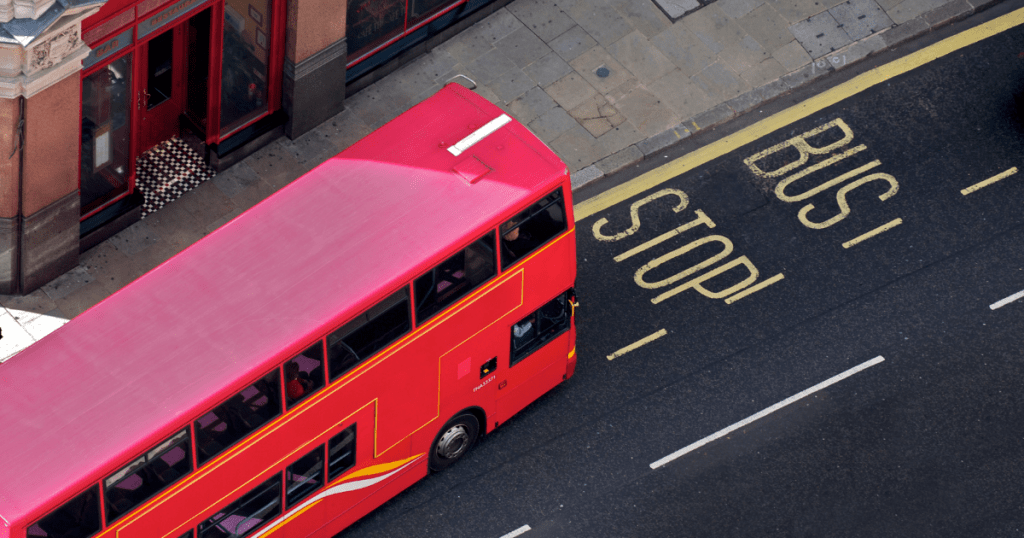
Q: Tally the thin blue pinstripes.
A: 0